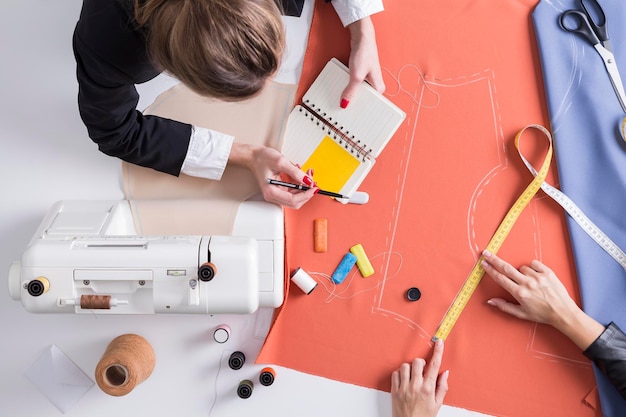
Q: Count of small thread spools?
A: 8